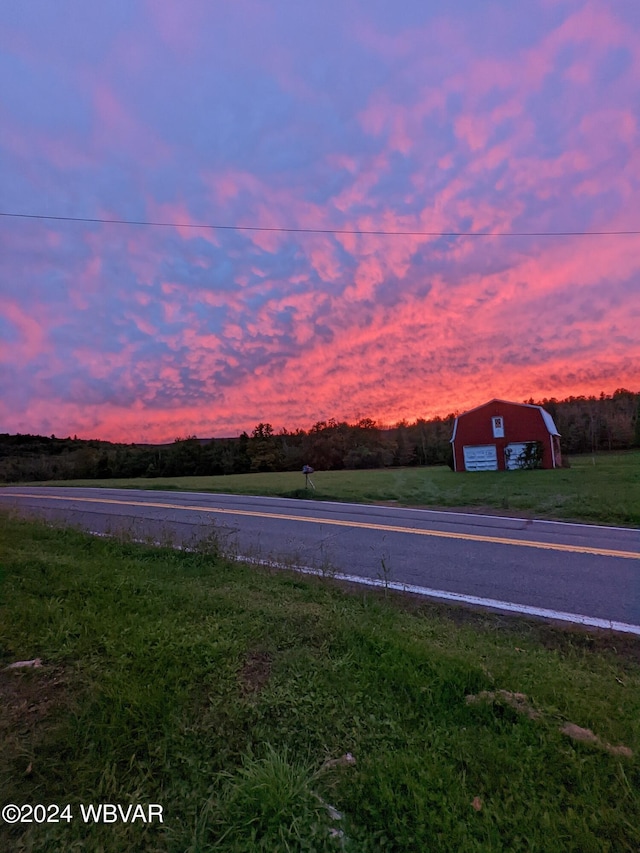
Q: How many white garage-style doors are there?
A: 2